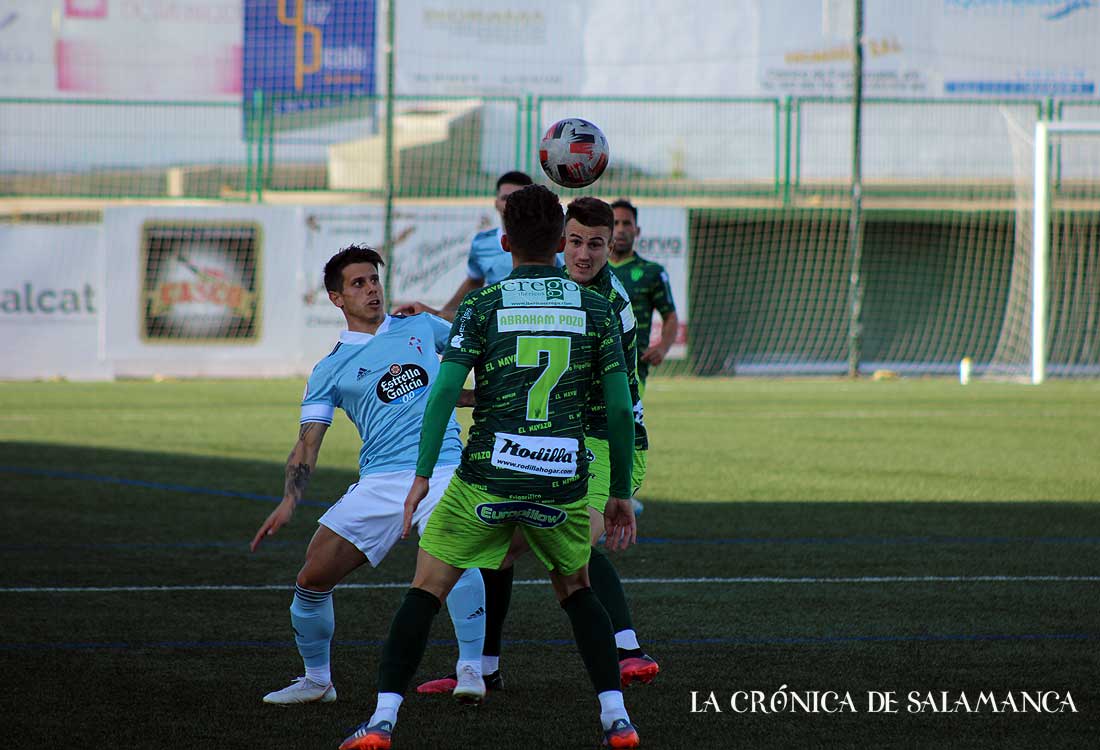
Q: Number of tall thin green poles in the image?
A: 2